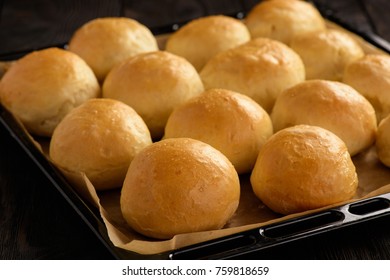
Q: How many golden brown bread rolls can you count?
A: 14